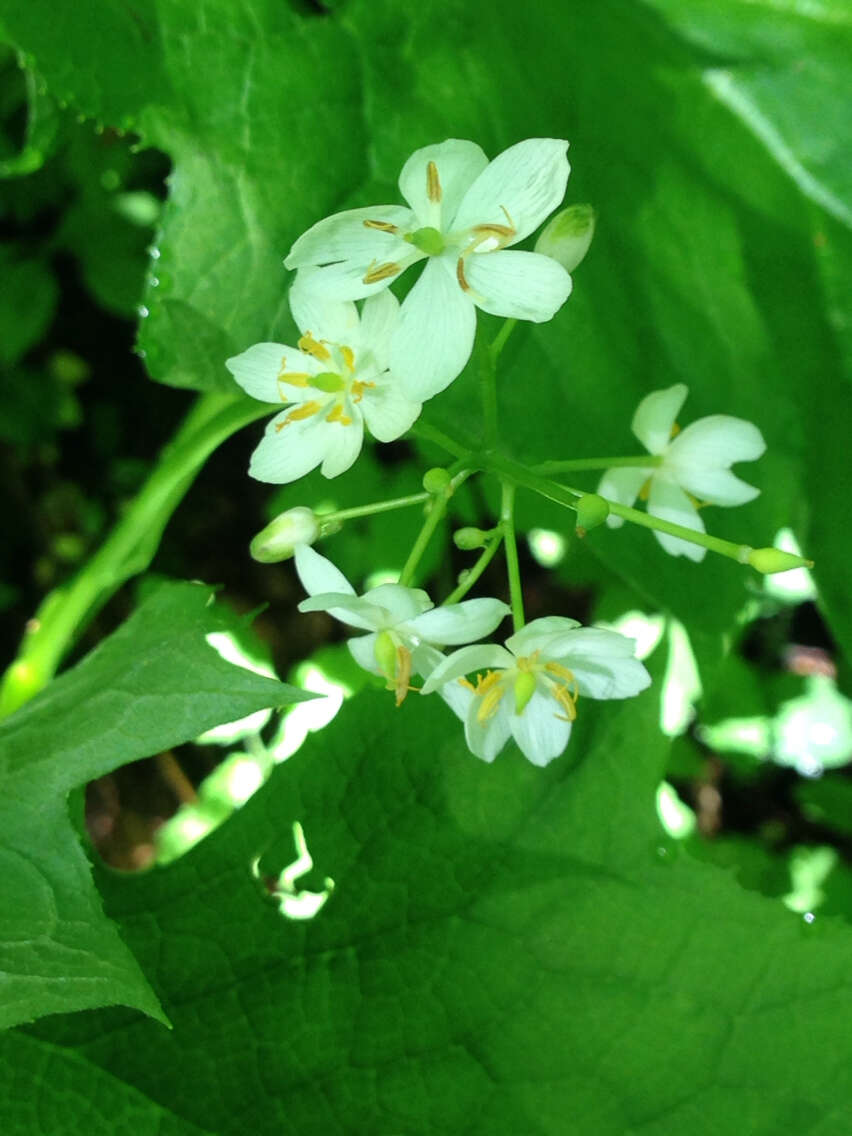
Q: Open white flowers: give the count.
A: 5